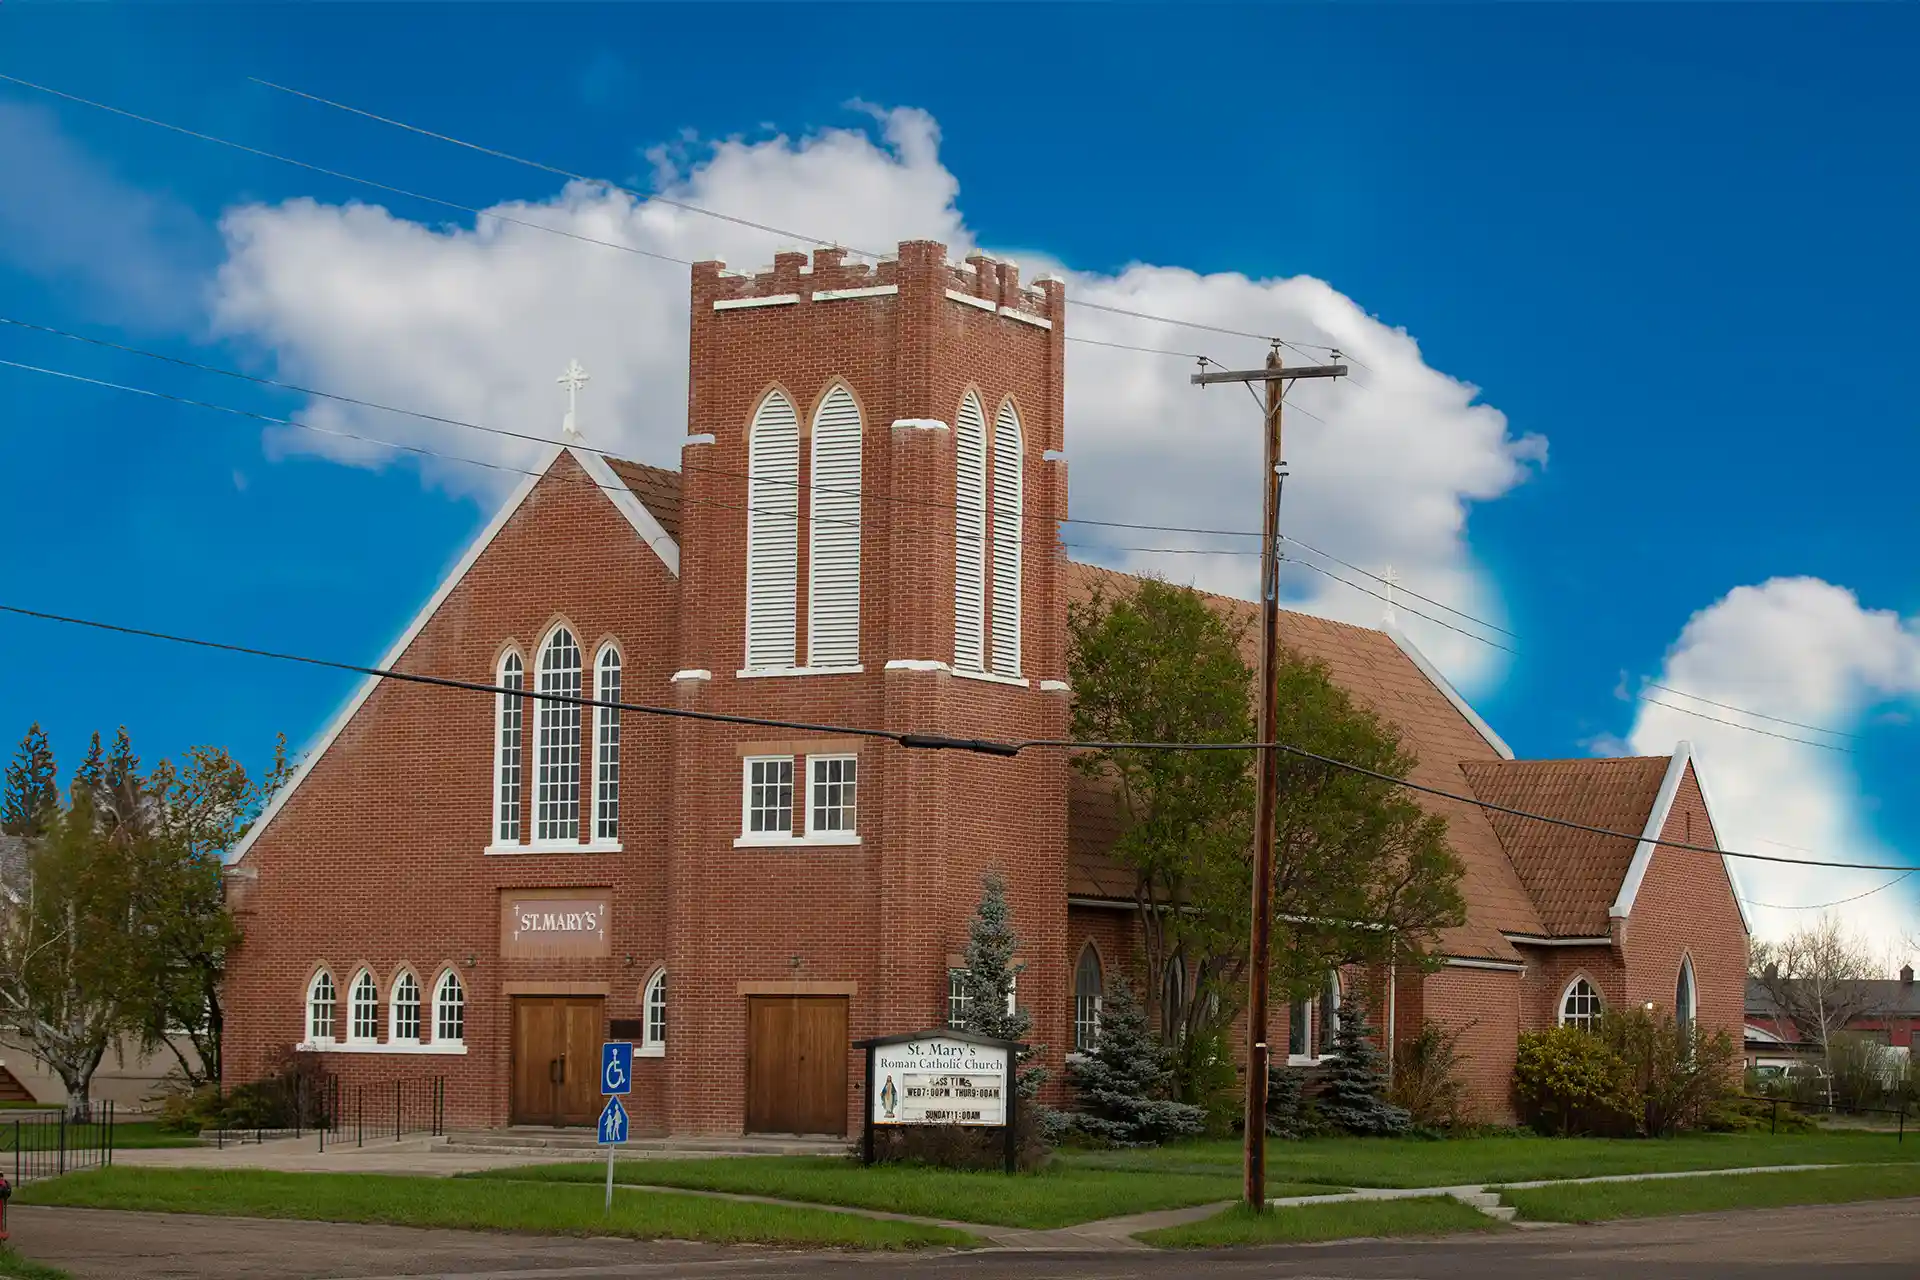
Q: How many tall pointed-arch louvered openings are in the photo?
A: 4